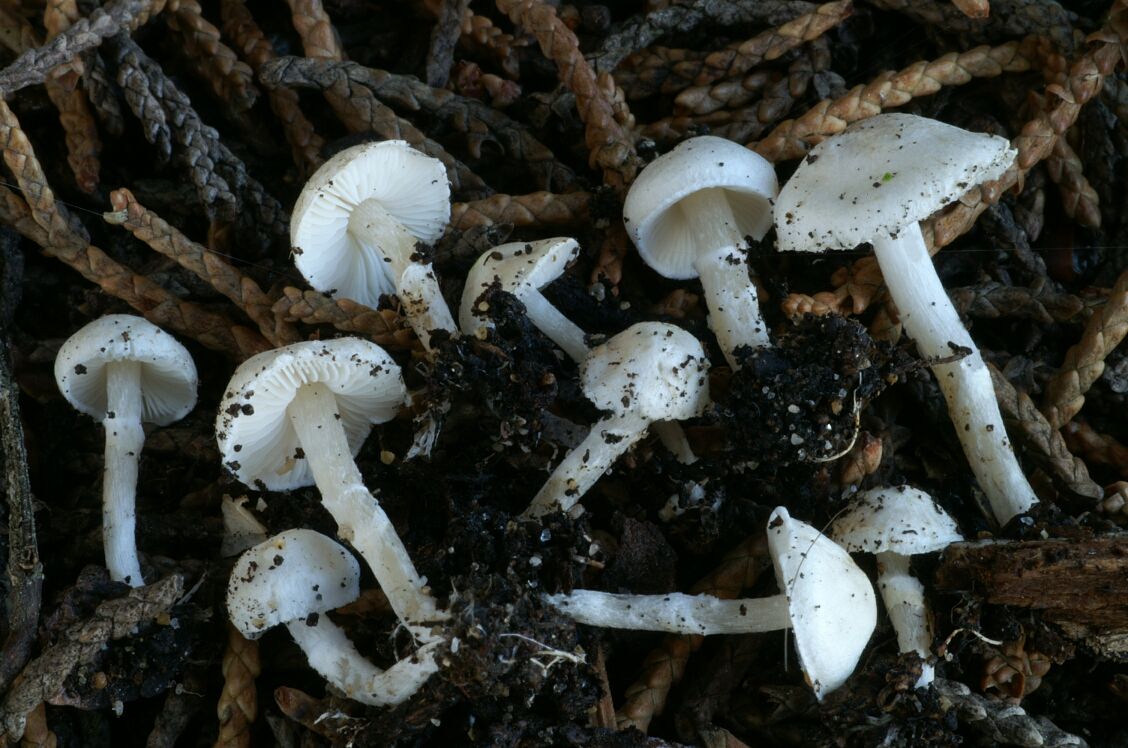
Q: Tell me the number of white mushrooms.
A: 10